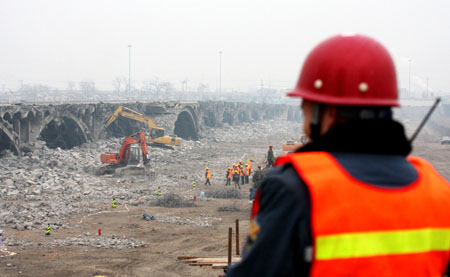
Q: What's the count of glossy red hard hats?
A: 1